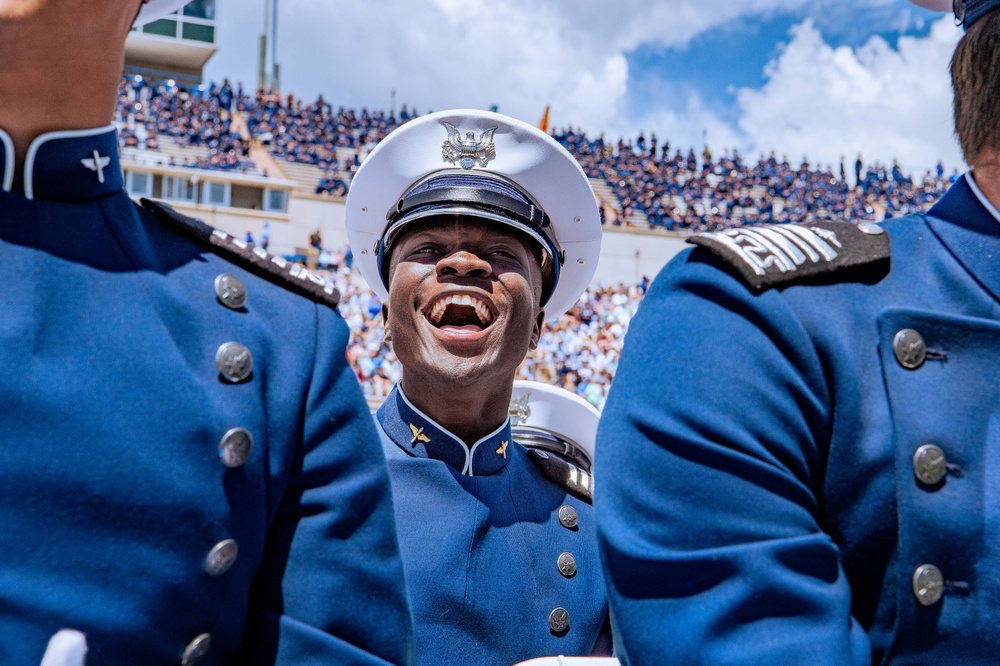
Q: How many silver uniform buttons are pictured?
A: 11